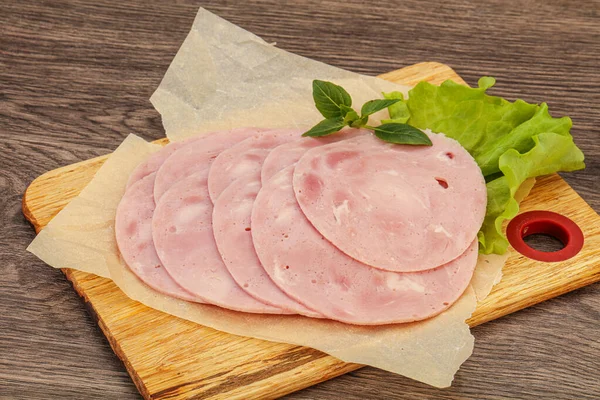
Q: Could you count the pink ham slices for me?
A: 9